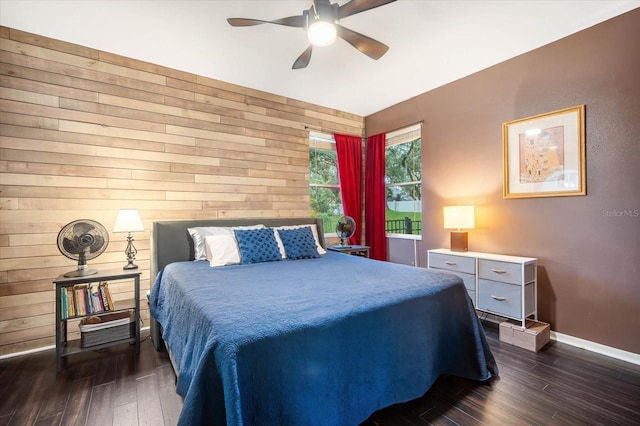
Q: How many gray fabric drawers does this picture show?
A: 5